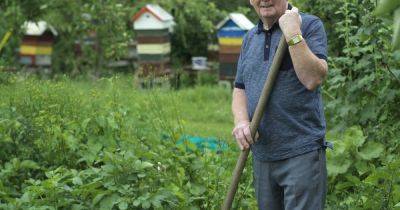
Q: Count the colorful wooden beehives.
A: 3